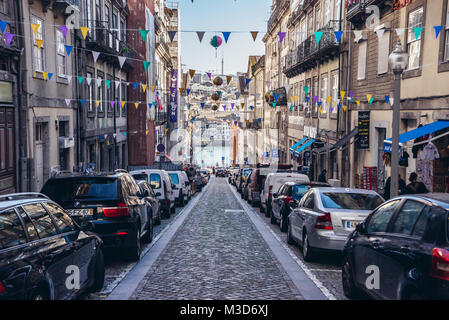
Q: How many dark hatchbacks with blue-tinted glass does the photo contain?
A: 1